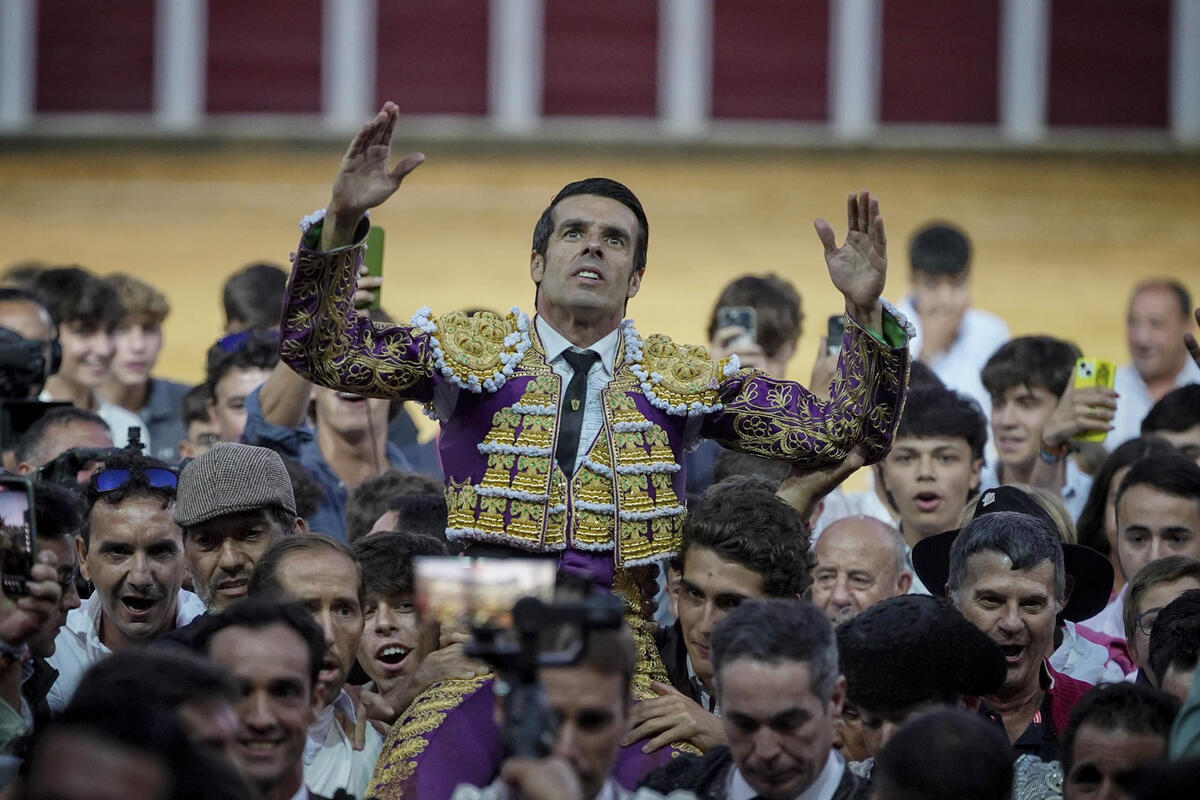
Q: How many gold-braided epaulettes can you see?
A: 2